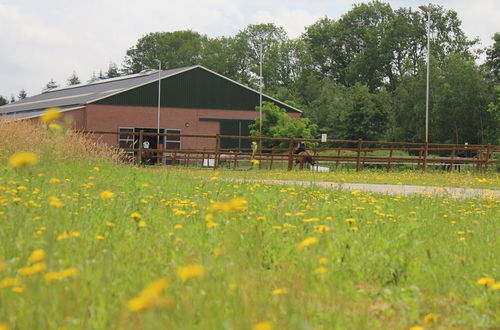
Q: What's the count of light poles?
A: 3